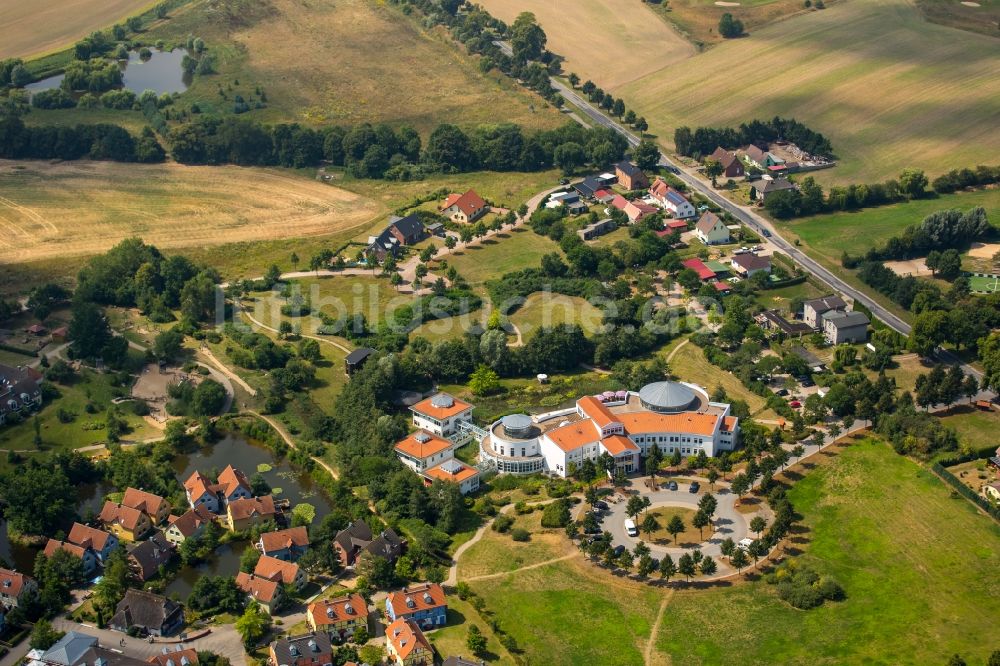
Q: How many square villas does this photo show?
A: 3